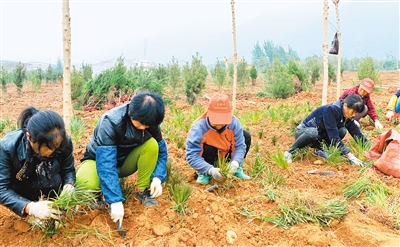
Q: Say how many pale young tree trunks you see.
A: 4